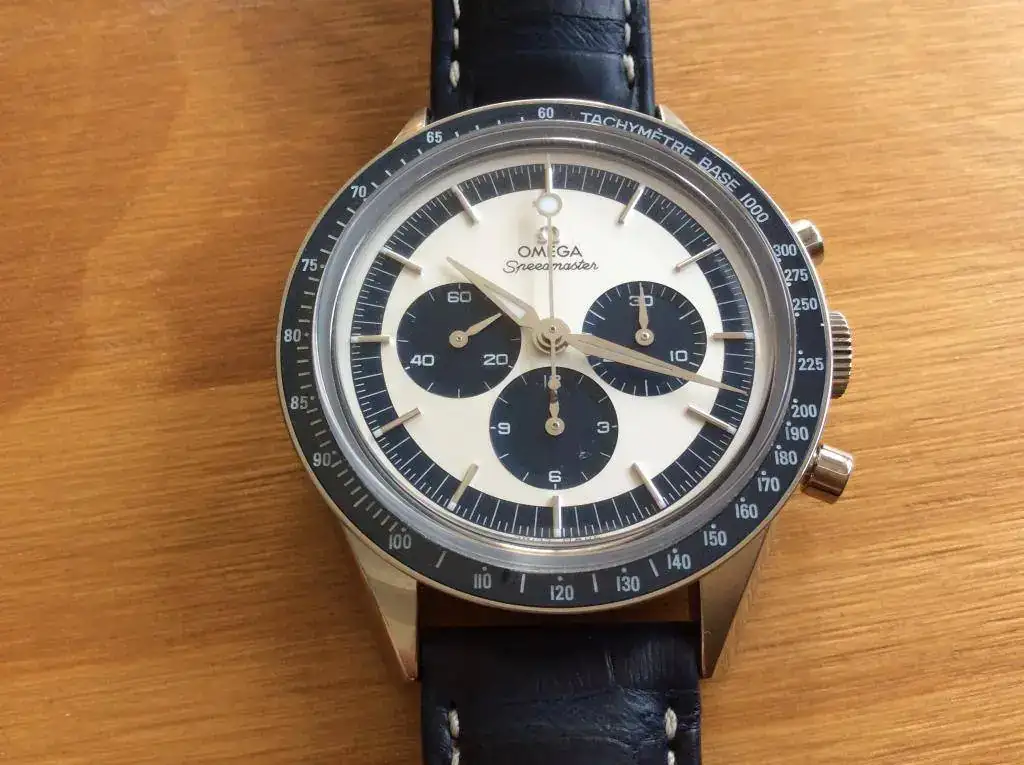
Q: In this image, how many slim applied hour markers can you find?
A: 12